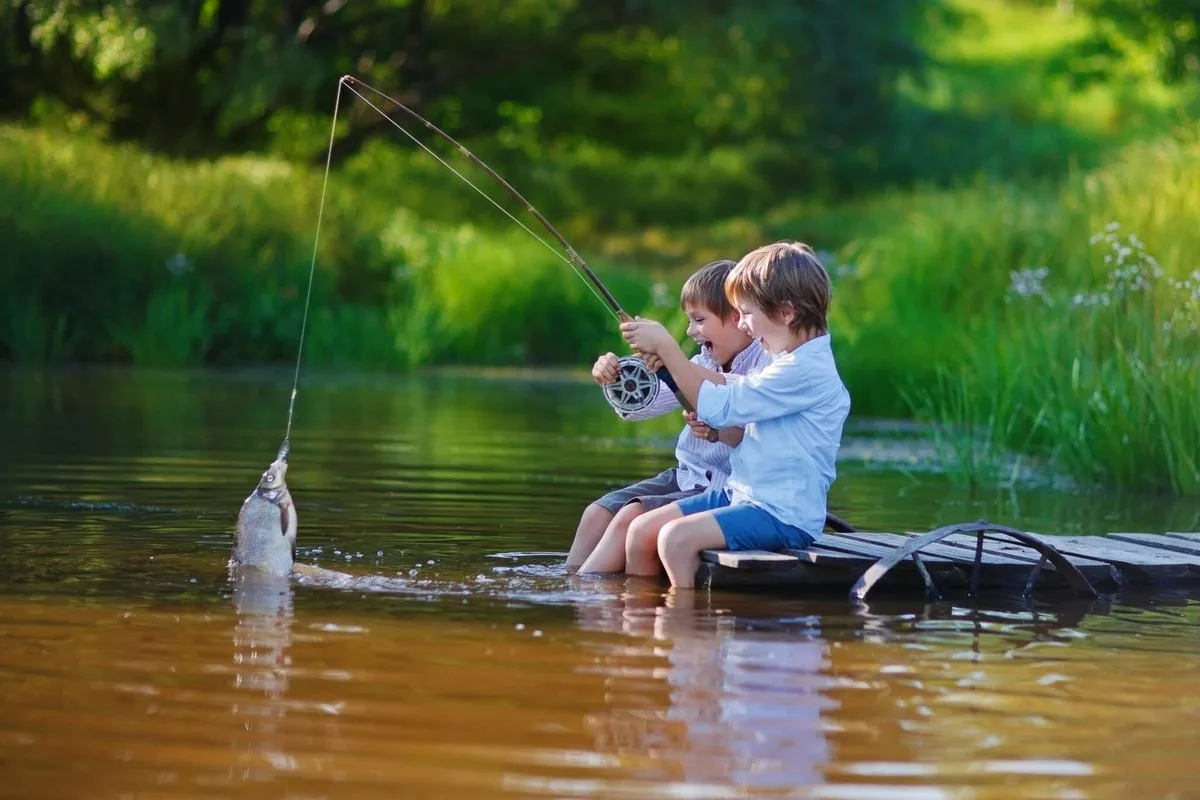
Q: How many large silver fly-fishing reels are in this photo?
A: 1